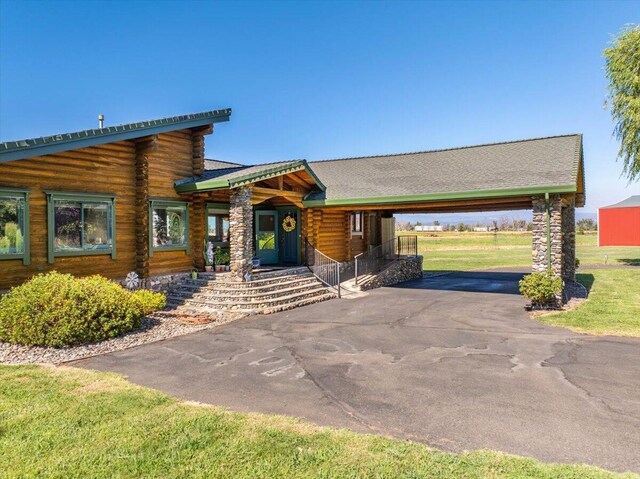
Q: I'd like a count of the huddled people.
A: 0